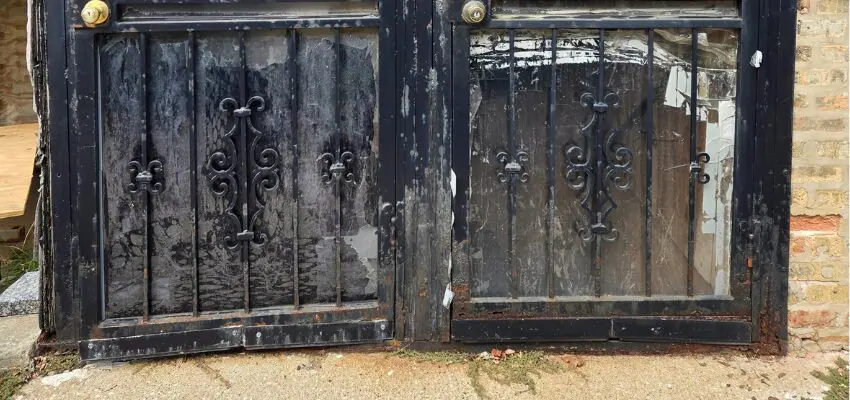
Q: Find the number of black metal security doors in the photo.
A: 2